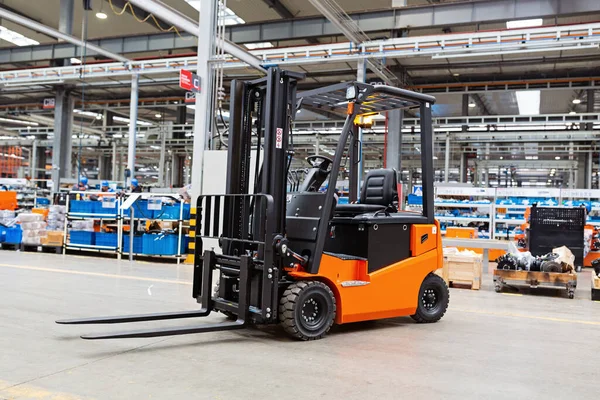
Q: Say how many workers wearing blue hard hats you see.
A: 3